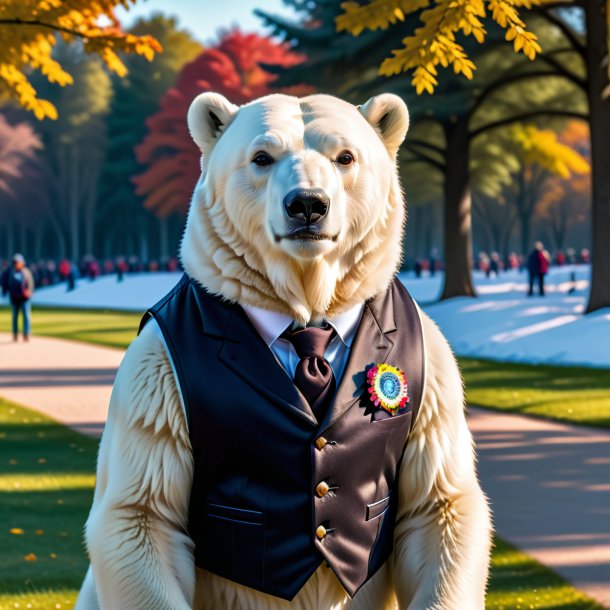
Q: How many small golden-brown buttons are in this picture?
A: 3